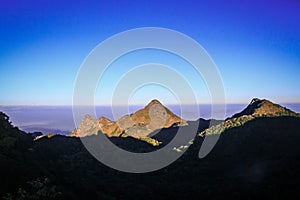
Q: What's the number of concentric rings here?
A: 2